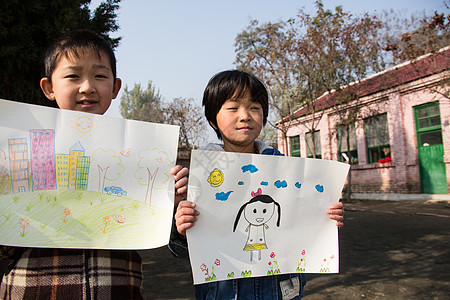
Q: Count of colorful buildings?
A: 5